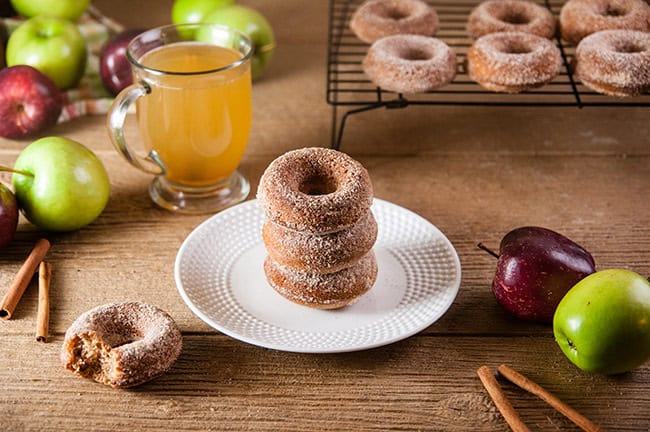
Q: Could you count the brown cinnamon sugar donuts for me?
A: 10